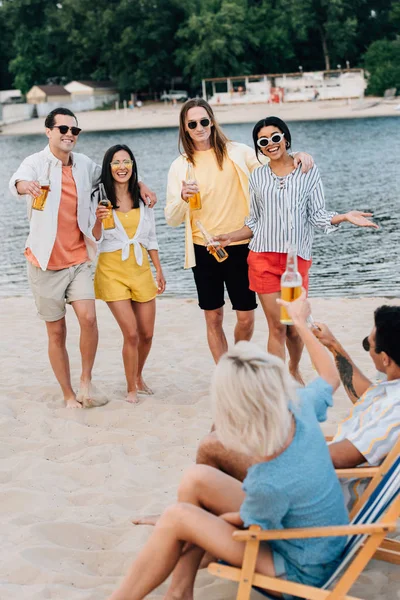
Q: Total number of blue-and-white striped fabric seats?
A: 1